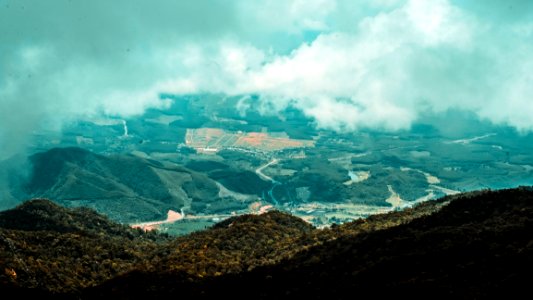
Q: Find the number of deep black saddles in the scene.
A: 0